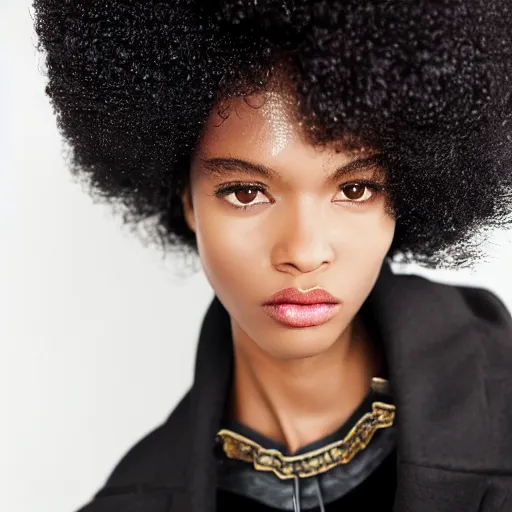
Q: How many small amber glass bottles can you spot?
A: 0